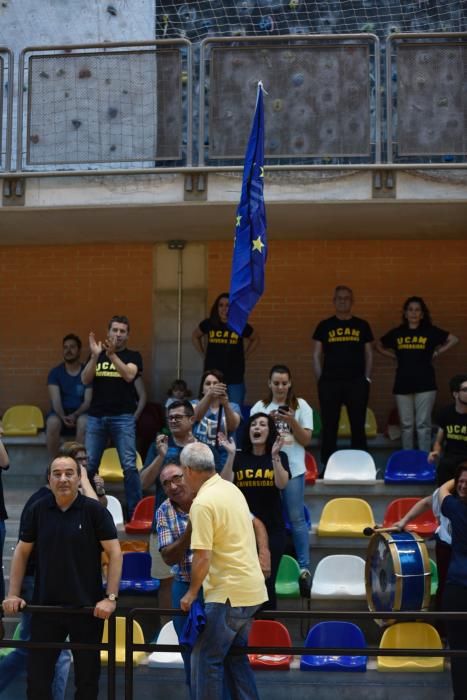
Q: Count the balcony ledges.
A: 1